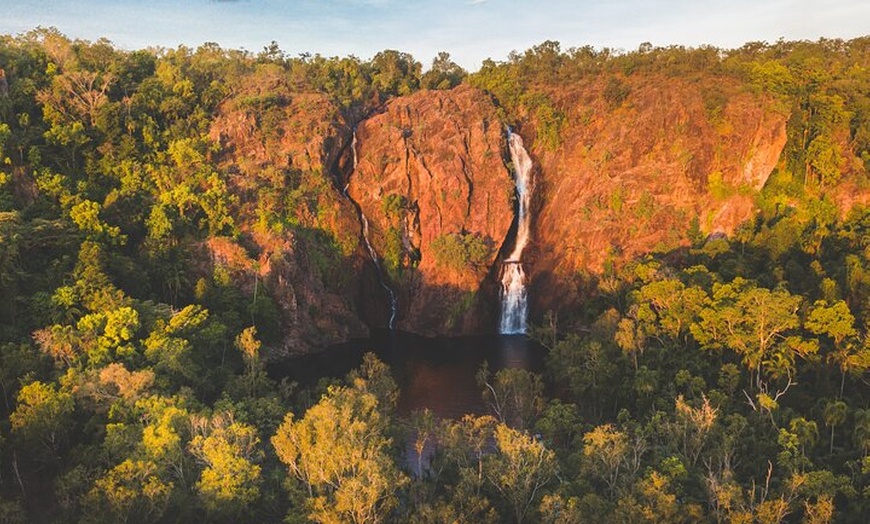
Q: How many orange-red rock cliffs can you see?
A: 3